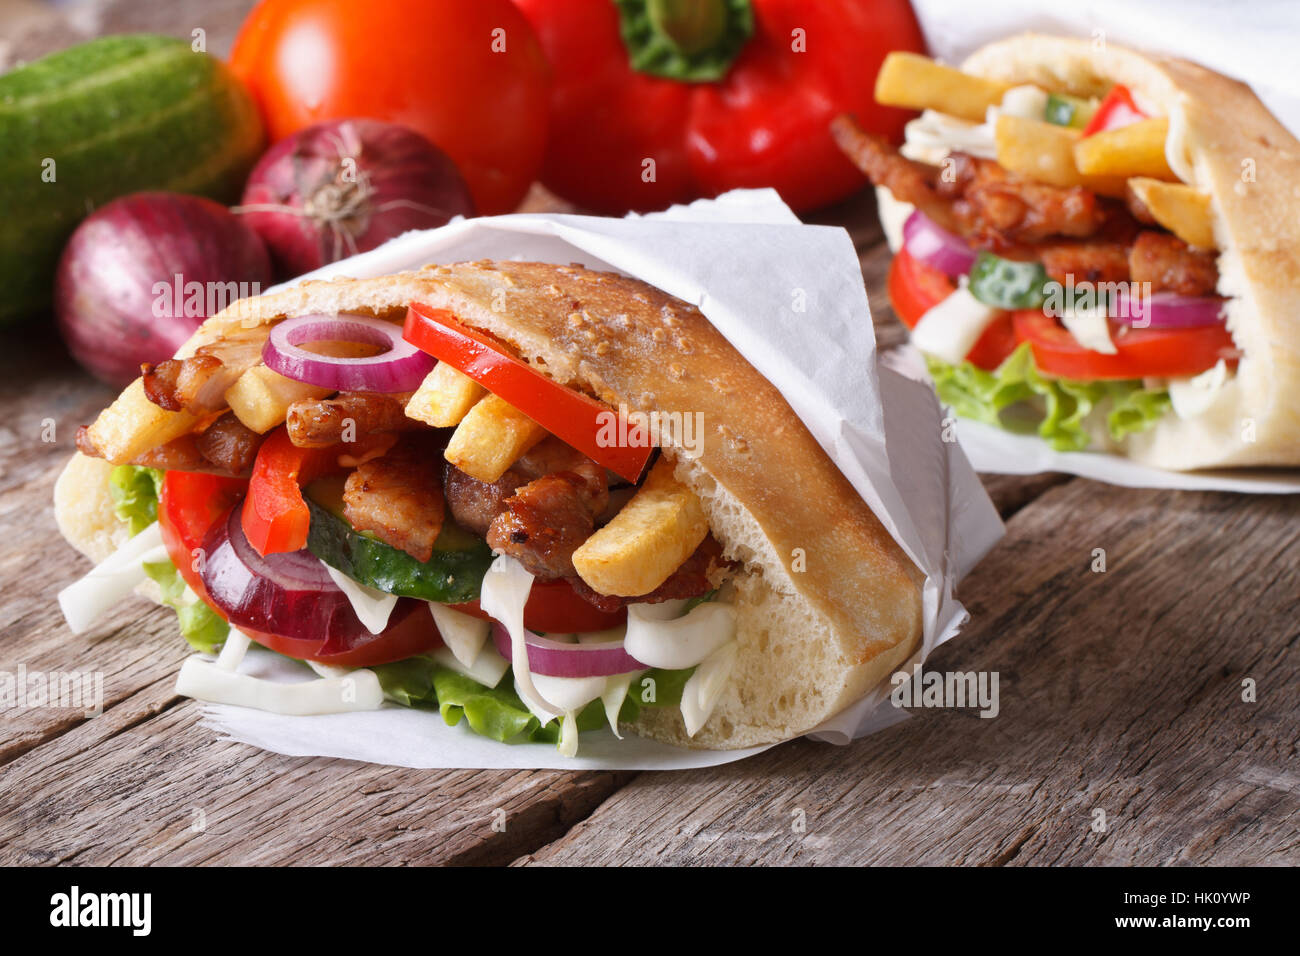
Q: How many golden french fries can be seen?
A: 9